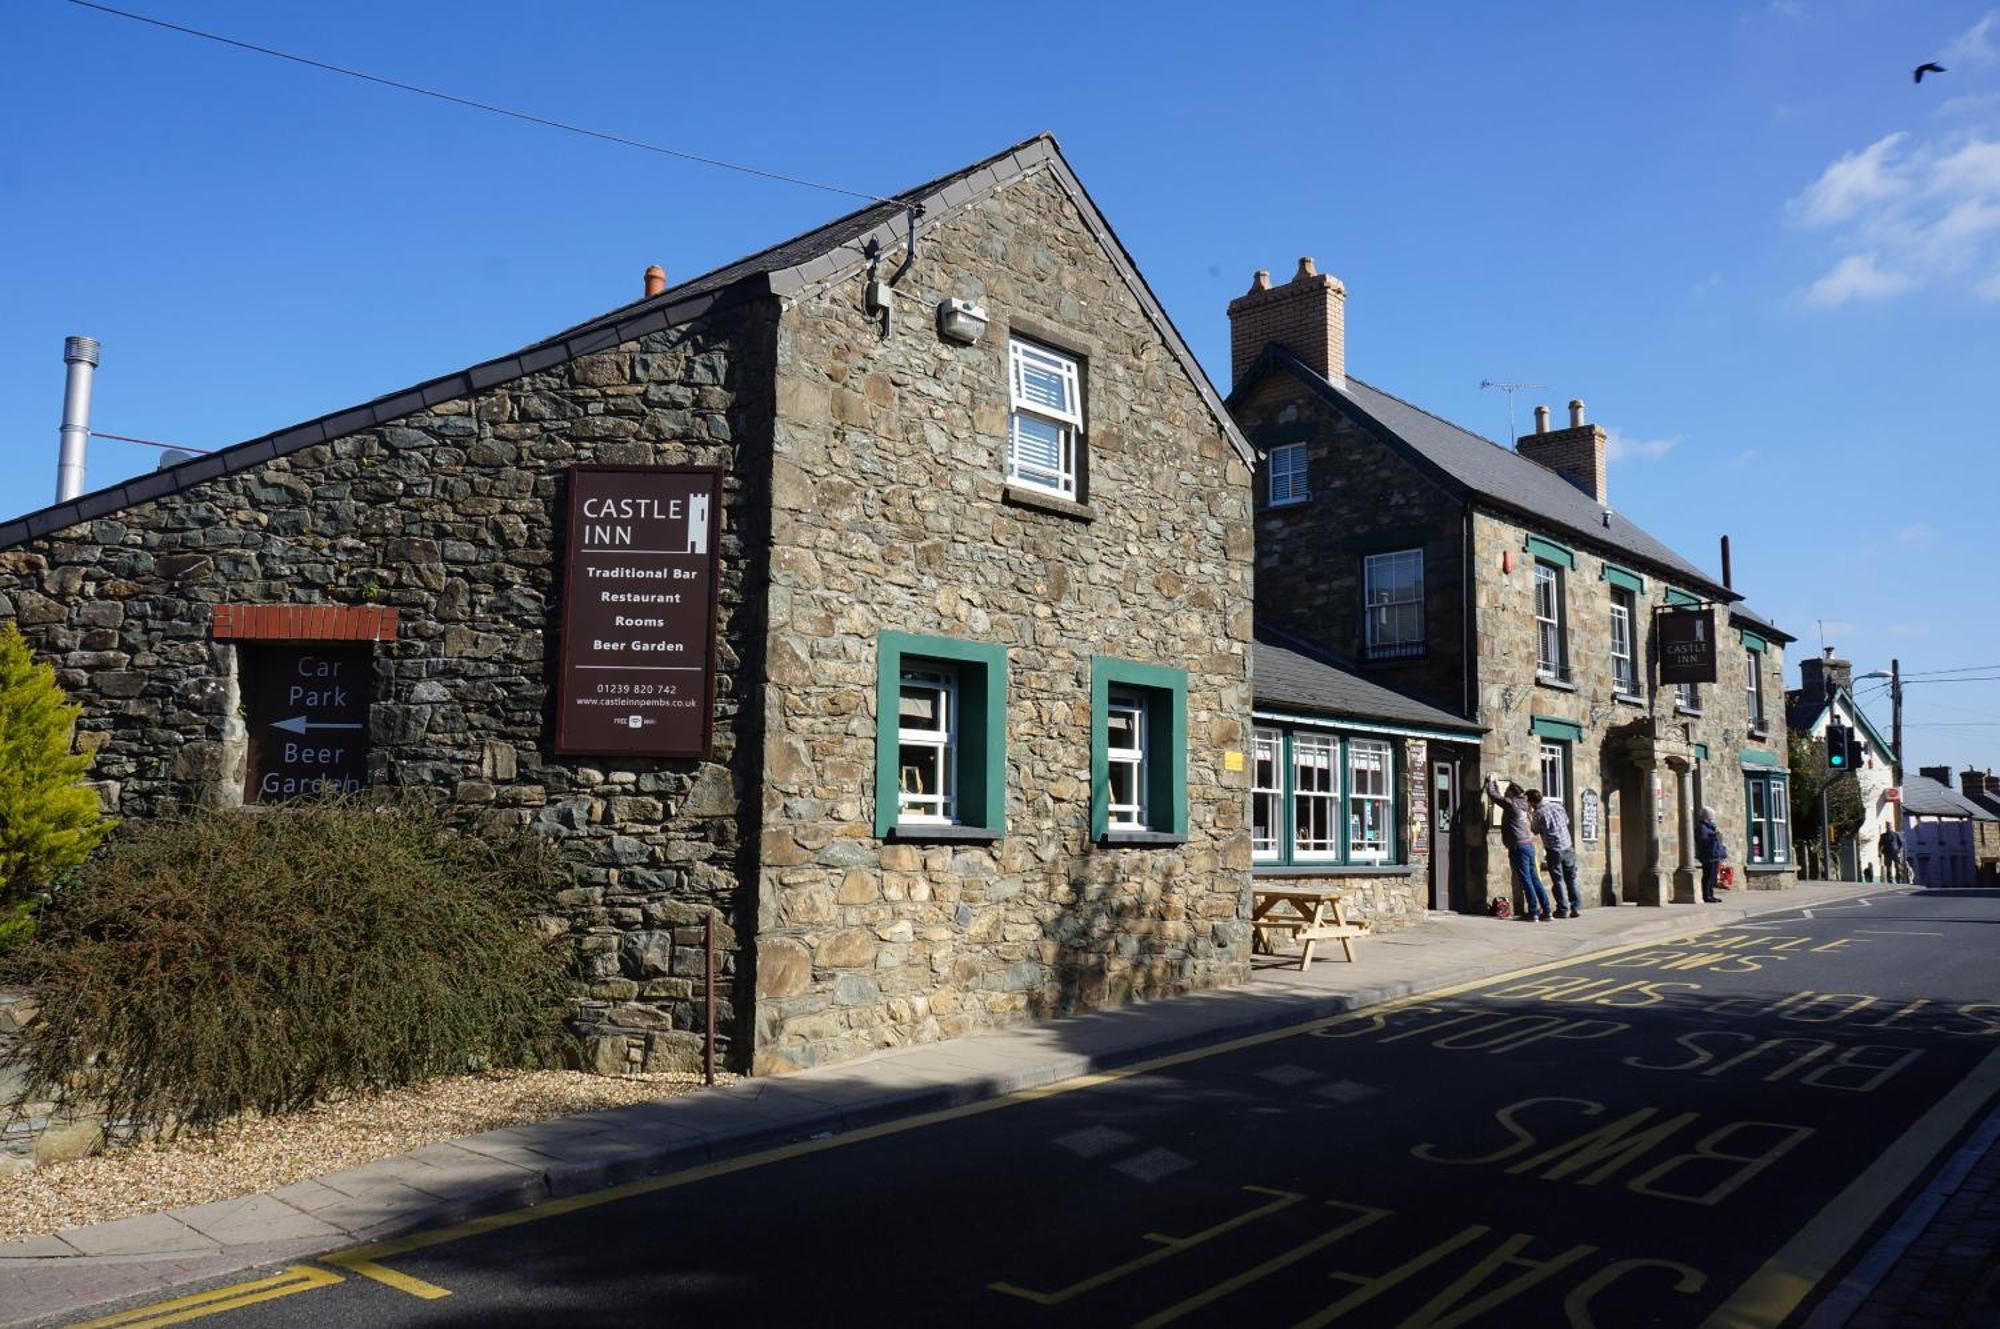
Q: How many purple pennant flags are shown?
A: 0